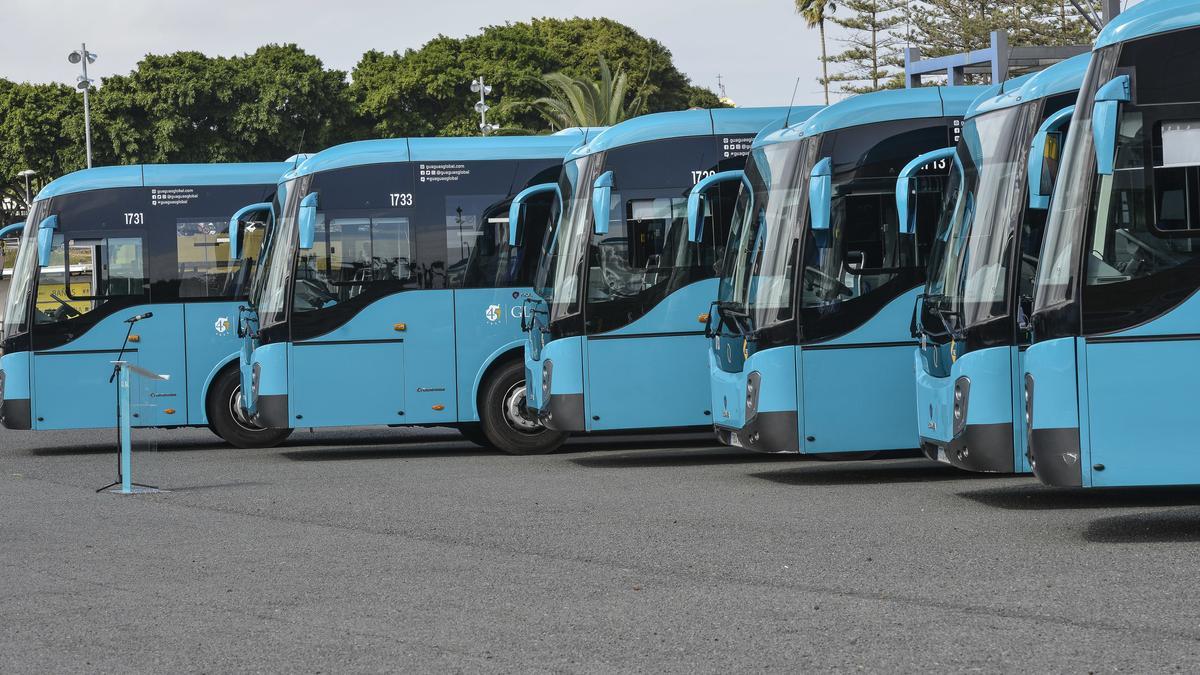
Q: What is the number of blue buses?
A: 6